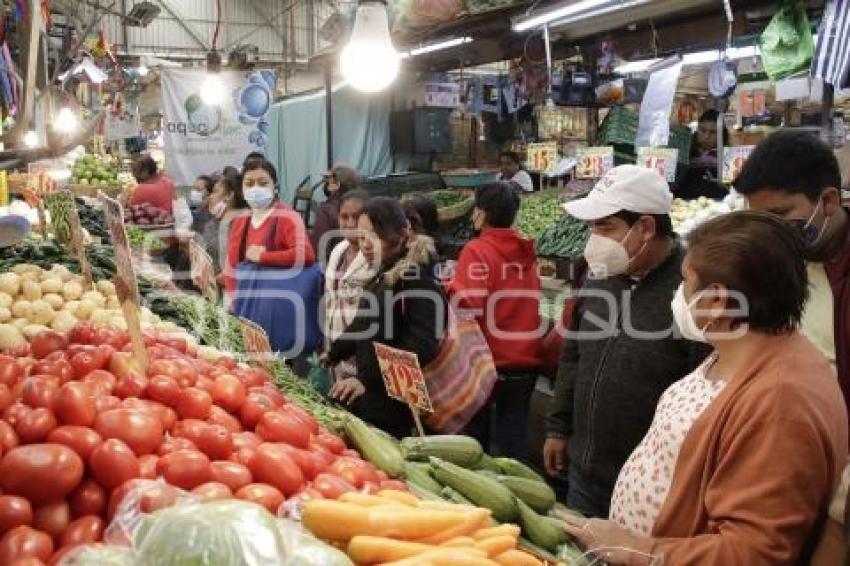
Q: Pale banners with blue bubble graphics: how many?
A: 1